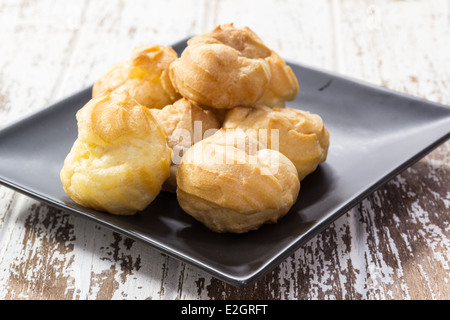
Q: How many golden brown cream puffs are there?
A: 7